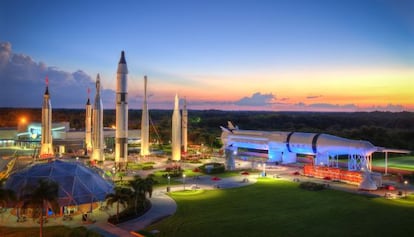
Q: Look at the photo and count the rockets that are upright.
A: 7